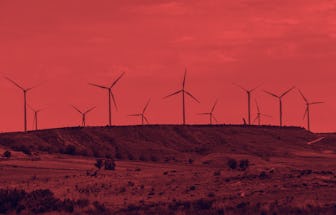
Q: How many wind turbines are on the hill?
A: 11